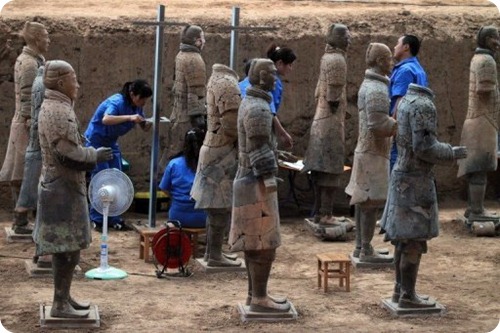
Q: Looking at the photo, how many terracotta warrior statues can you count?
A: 10